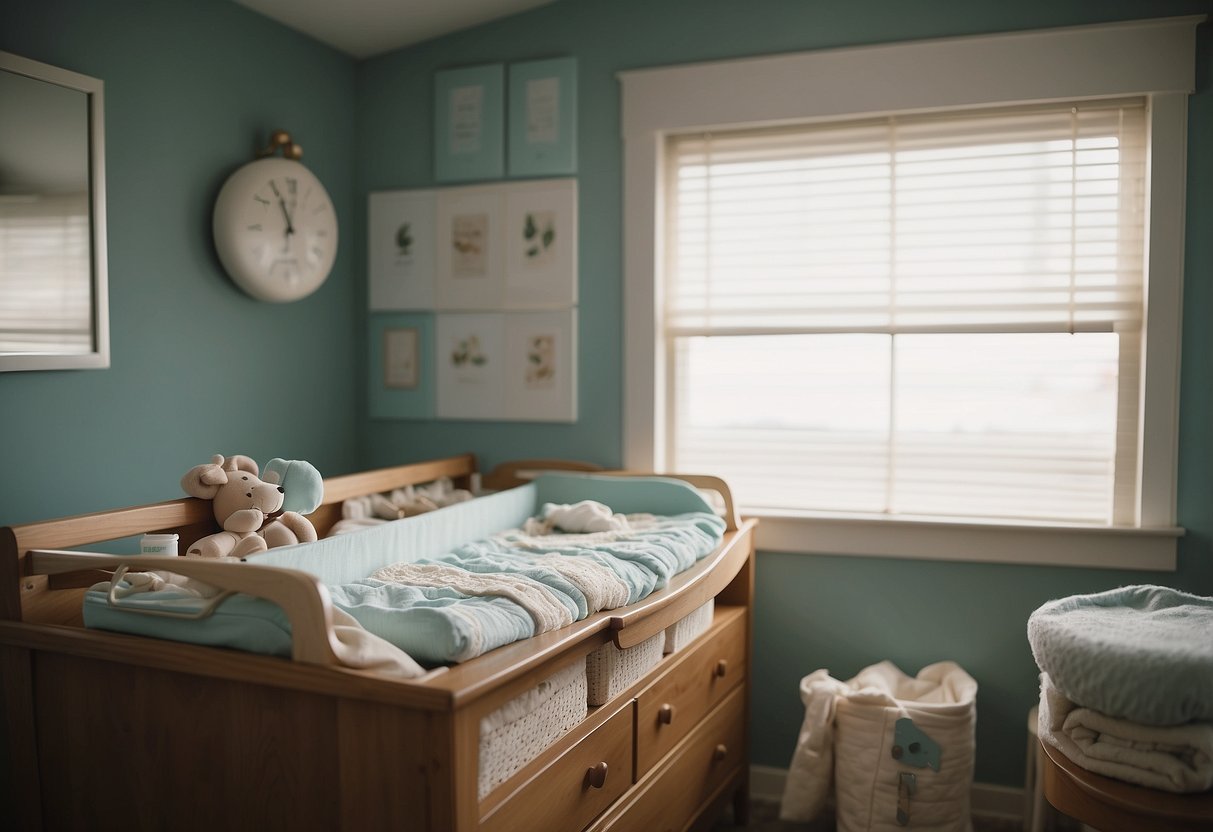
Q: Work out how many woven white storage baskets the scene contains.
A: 3